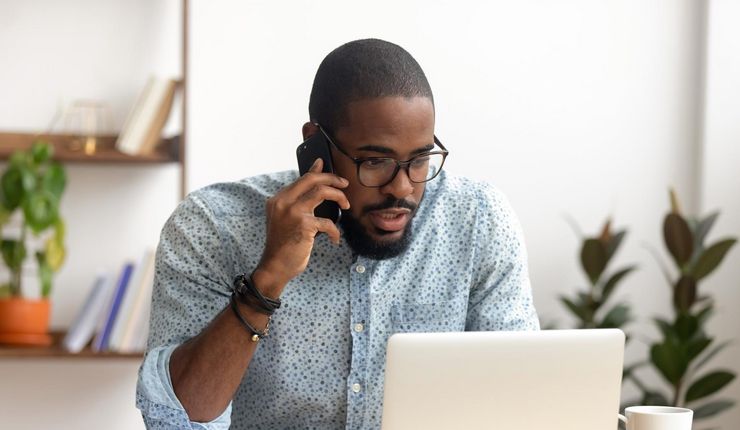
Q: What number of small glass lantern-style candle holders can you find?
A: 1